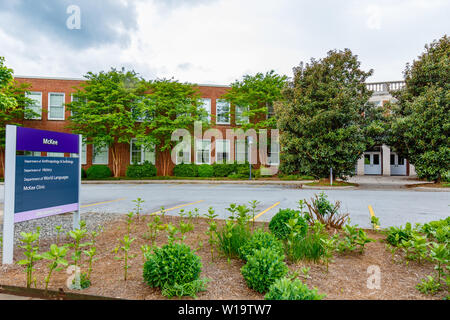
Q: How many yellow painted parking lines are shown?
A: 4